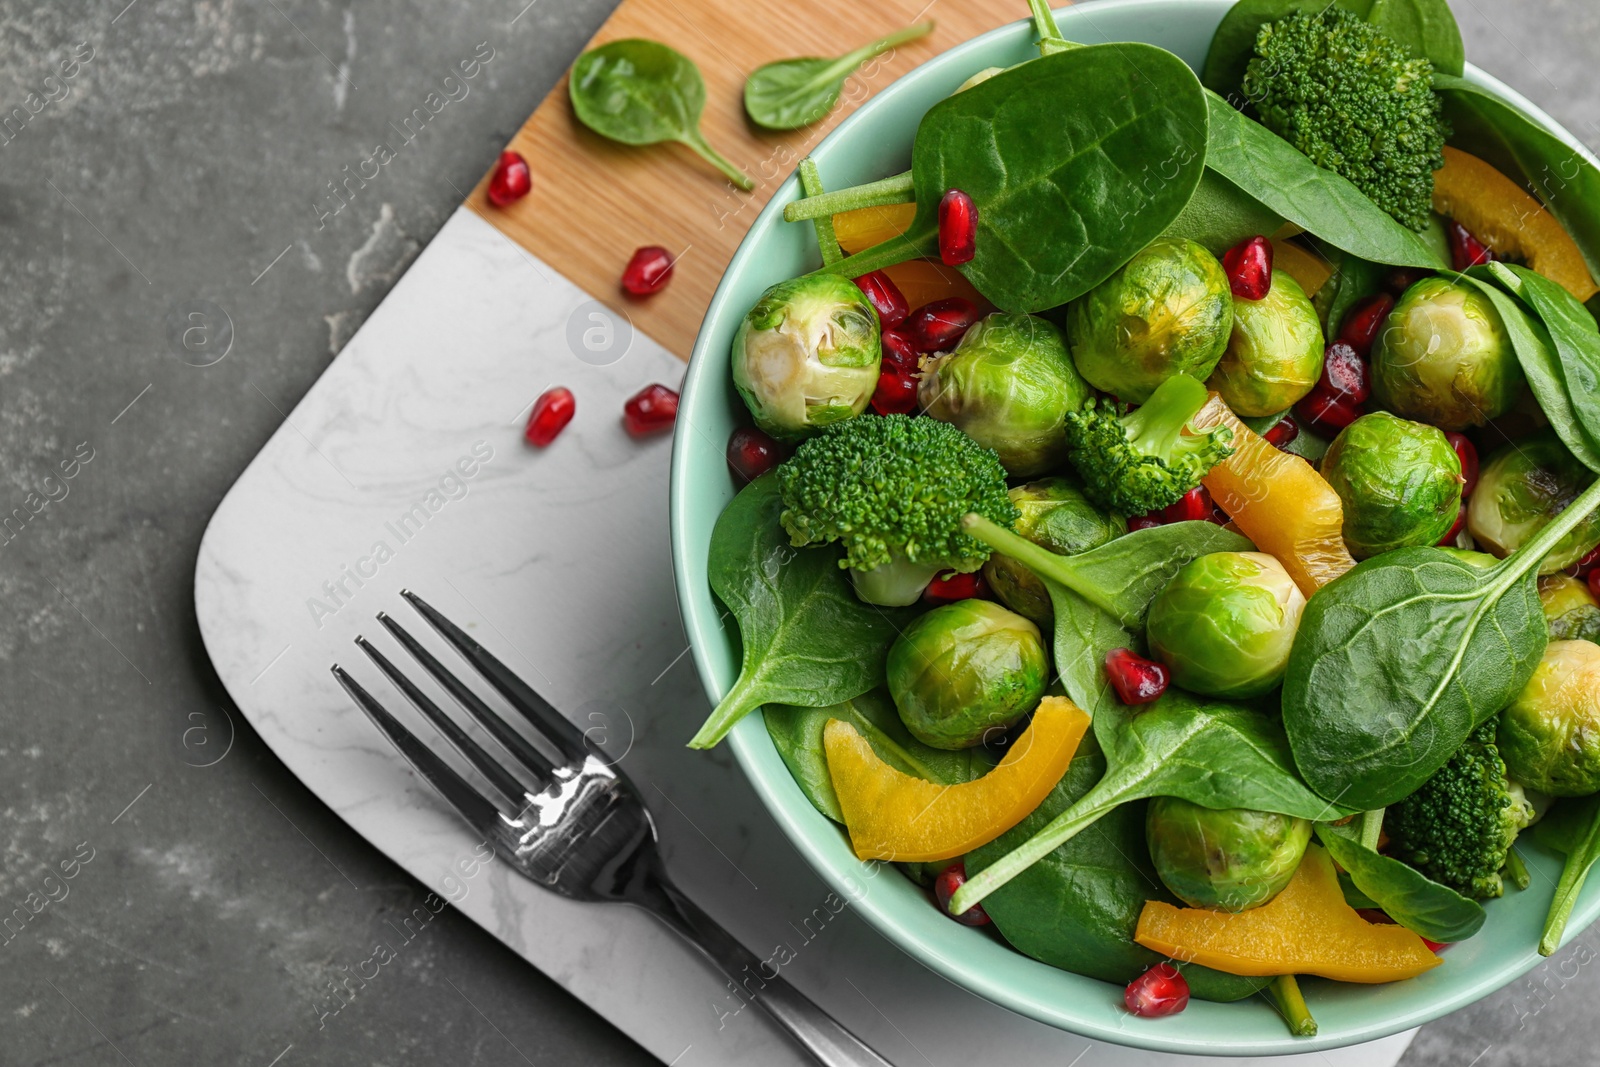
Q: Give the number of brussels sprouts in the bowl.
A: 13